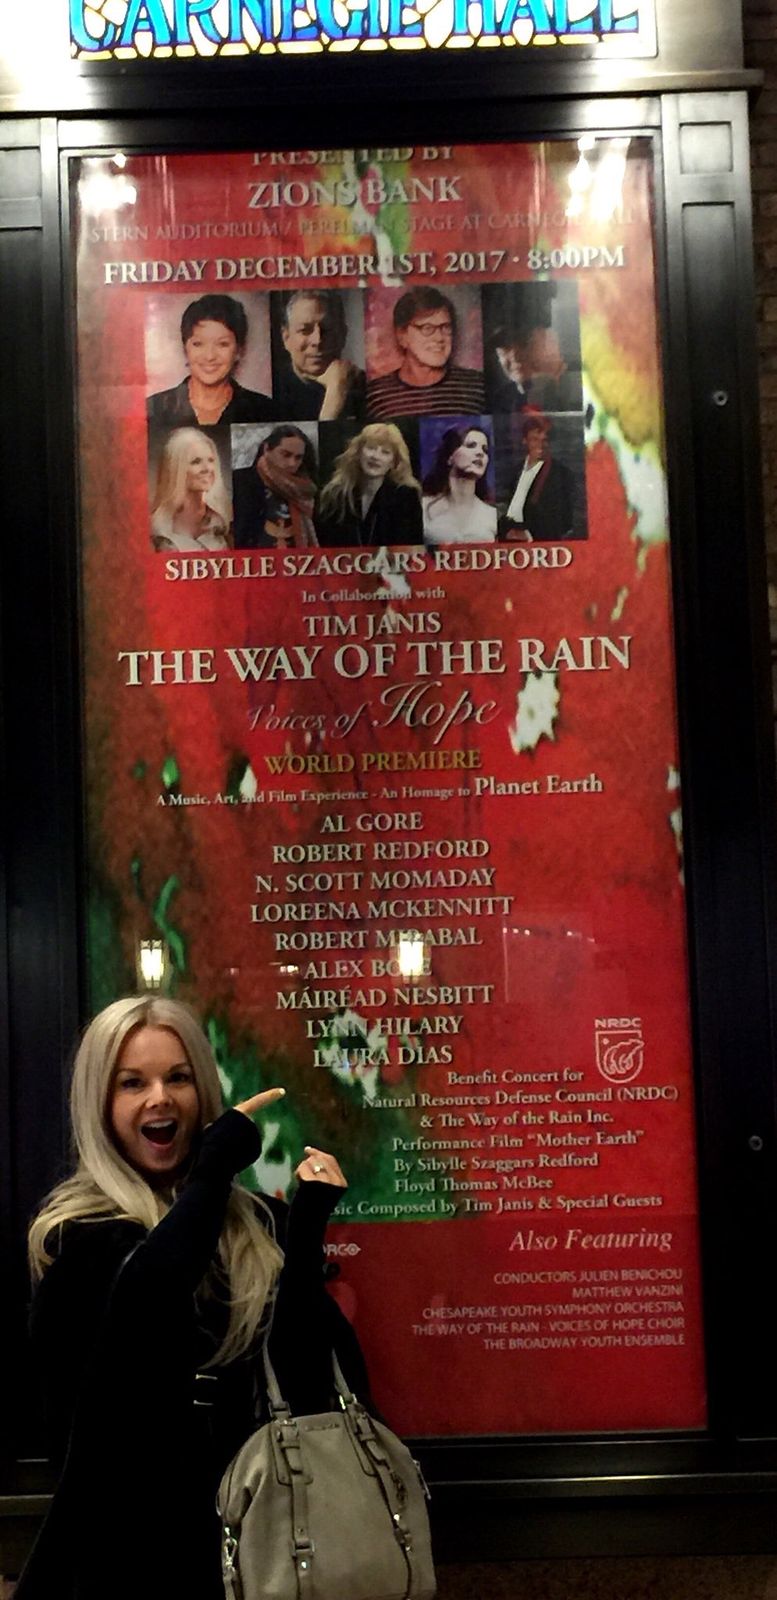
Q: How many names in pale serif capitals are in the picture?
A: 11